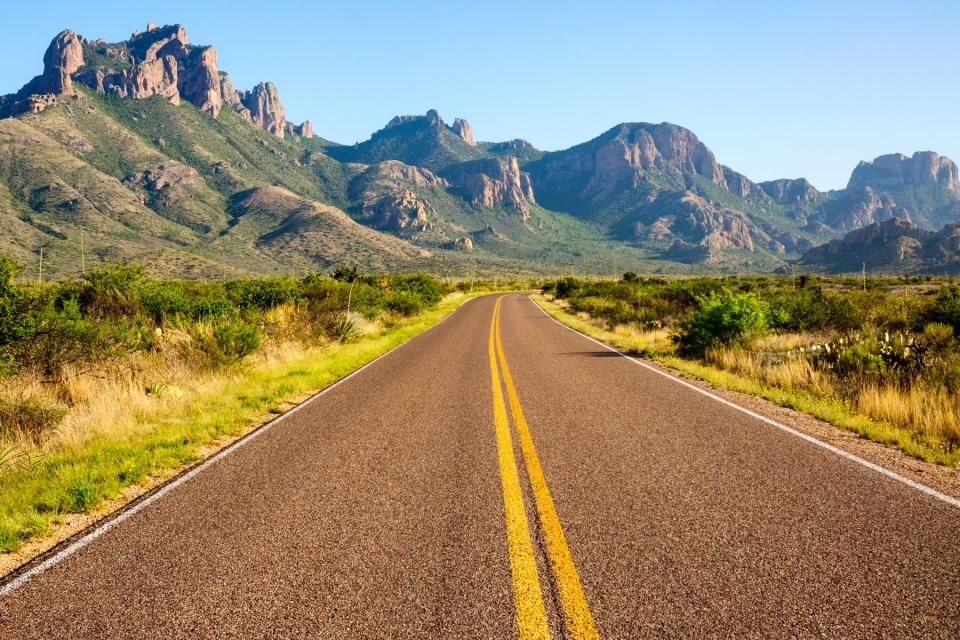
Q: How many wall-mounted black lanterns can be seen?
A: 0